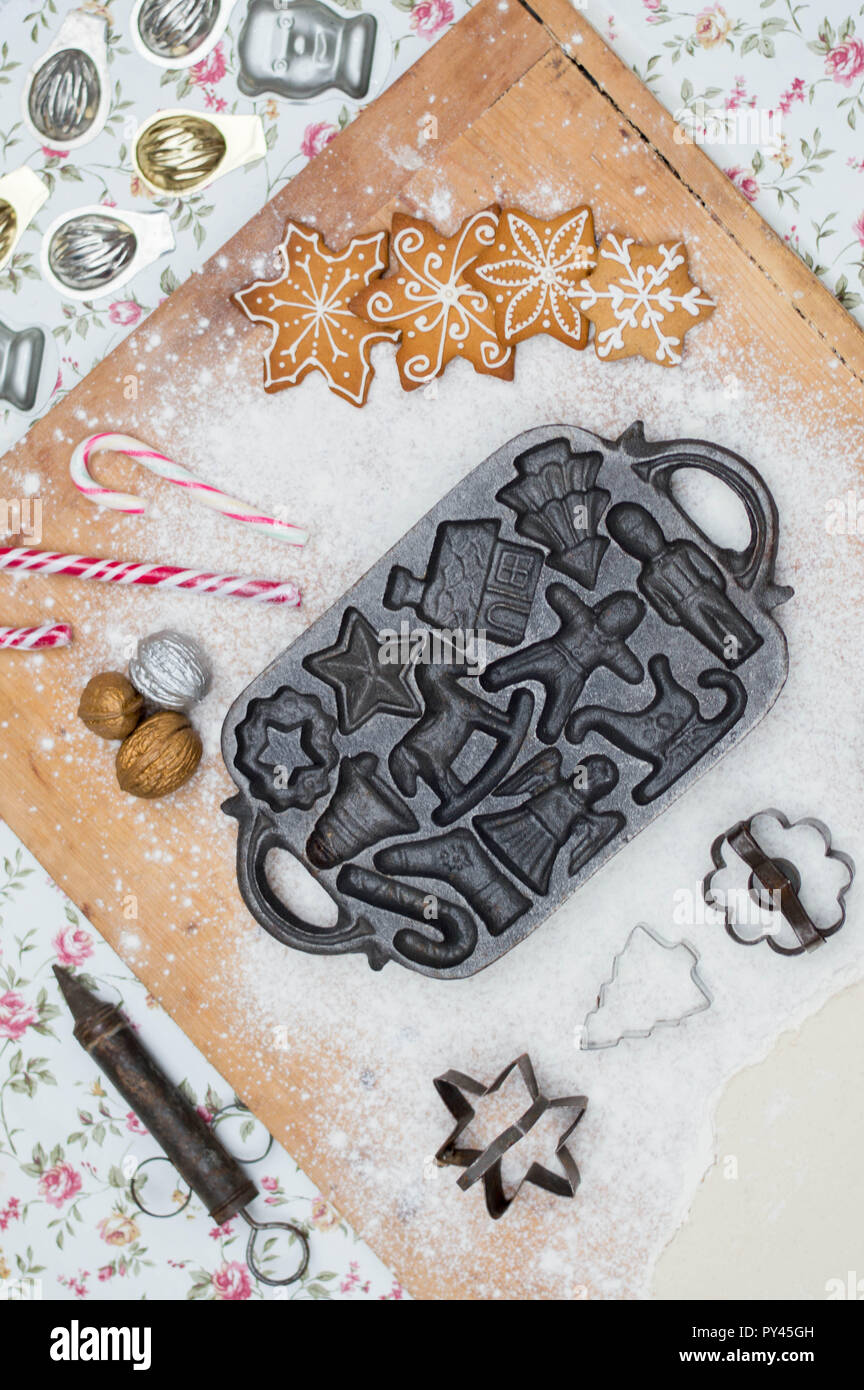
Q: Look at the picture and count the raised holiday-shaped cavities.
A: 12